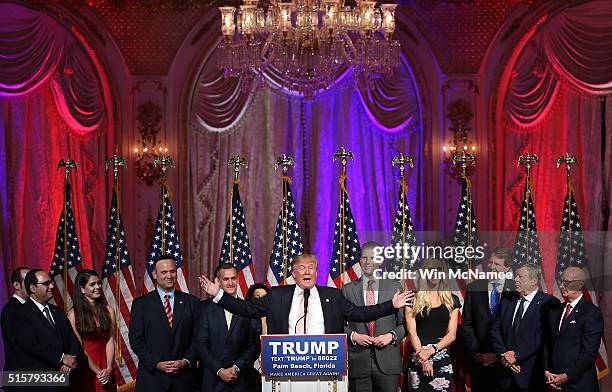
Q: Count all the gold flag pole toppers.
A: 10